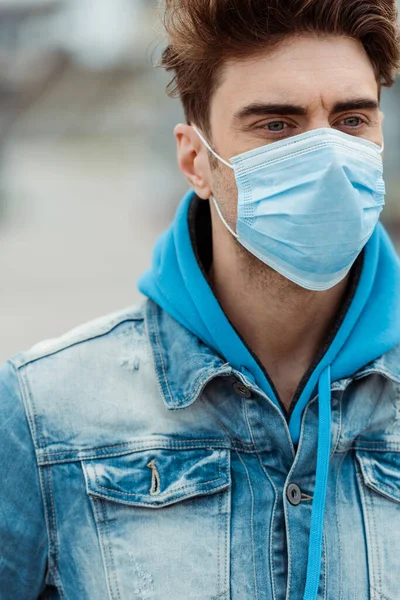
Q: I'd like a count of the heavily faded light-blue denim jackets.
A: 1